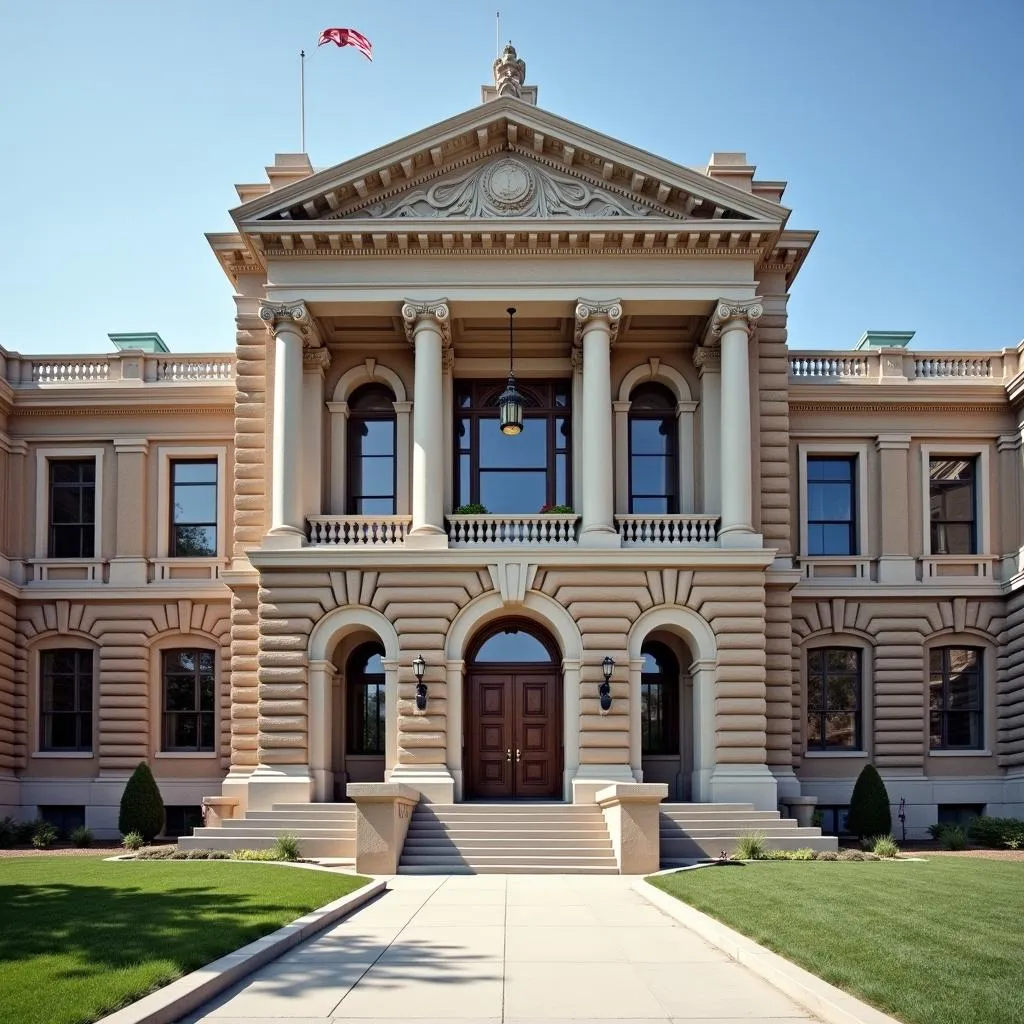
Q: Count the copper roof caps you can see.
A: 2